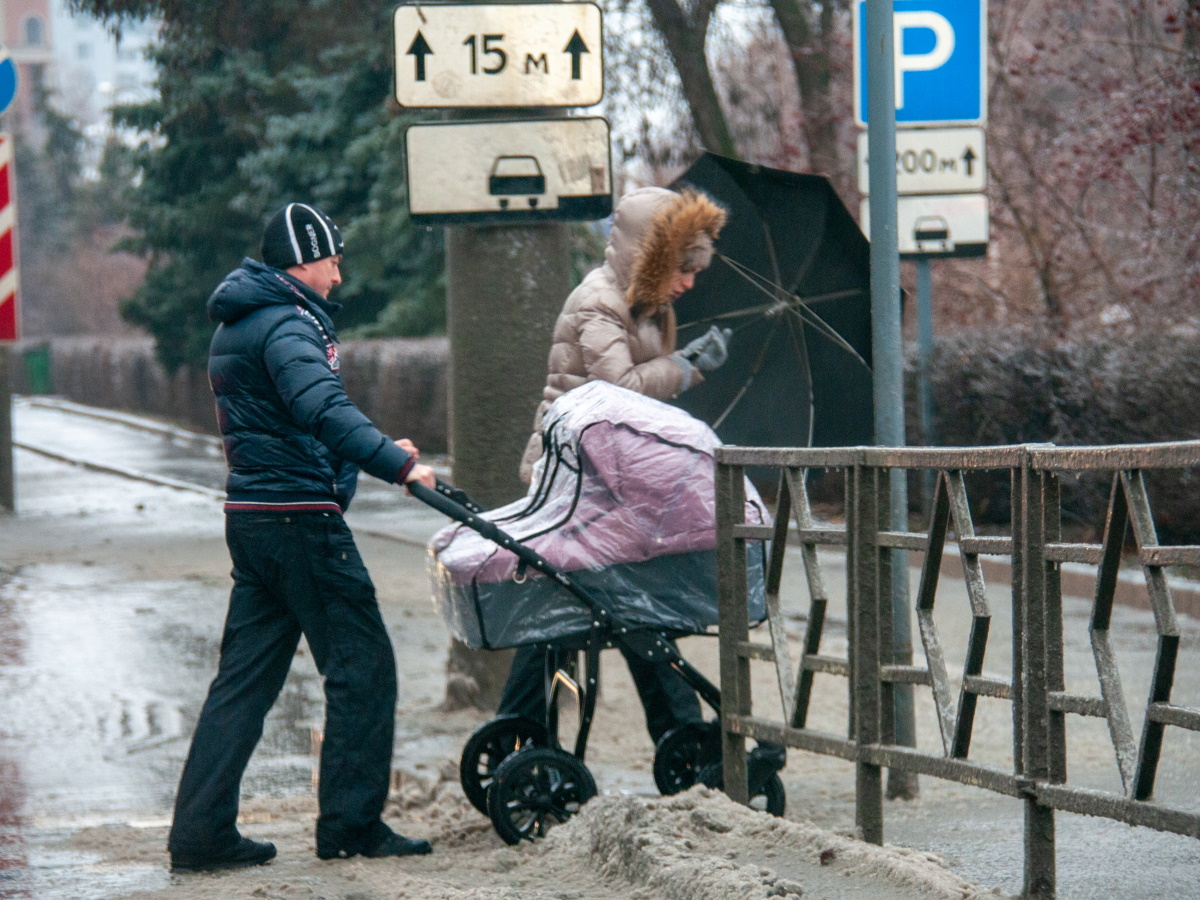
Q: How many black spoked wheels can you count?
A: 4